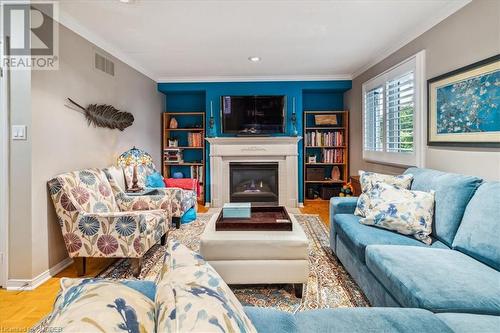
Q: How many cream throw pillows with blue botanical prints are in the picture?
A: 4